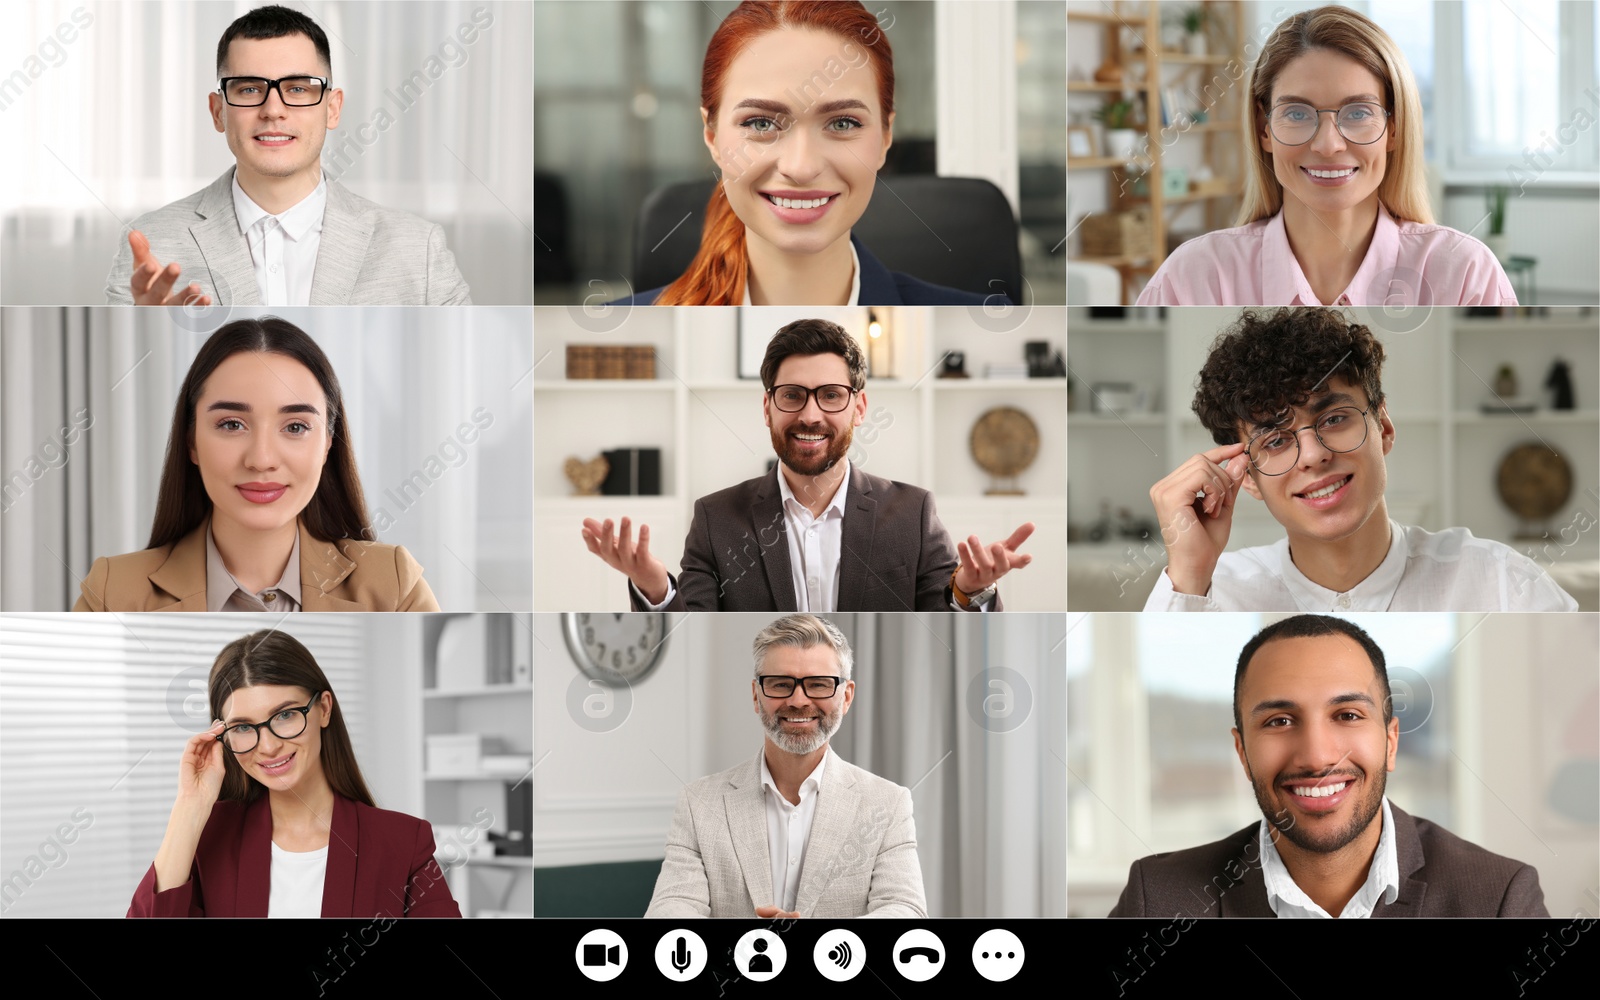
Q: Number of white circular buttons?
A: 6